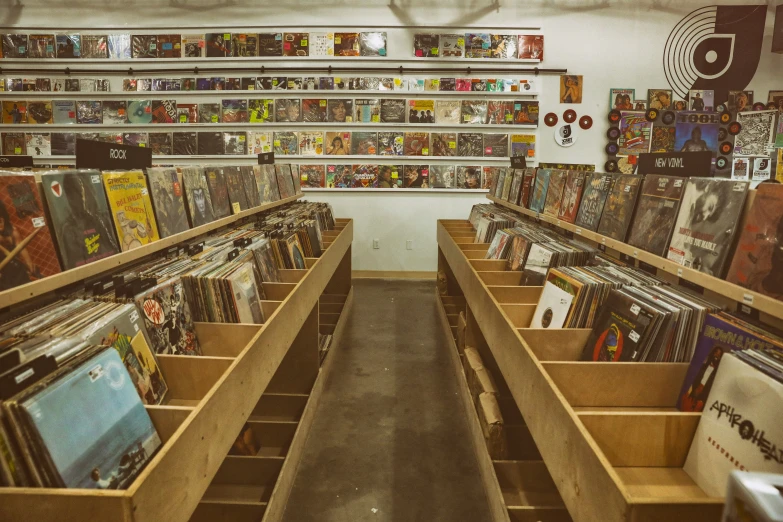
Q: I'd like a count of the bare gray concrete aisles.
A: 1